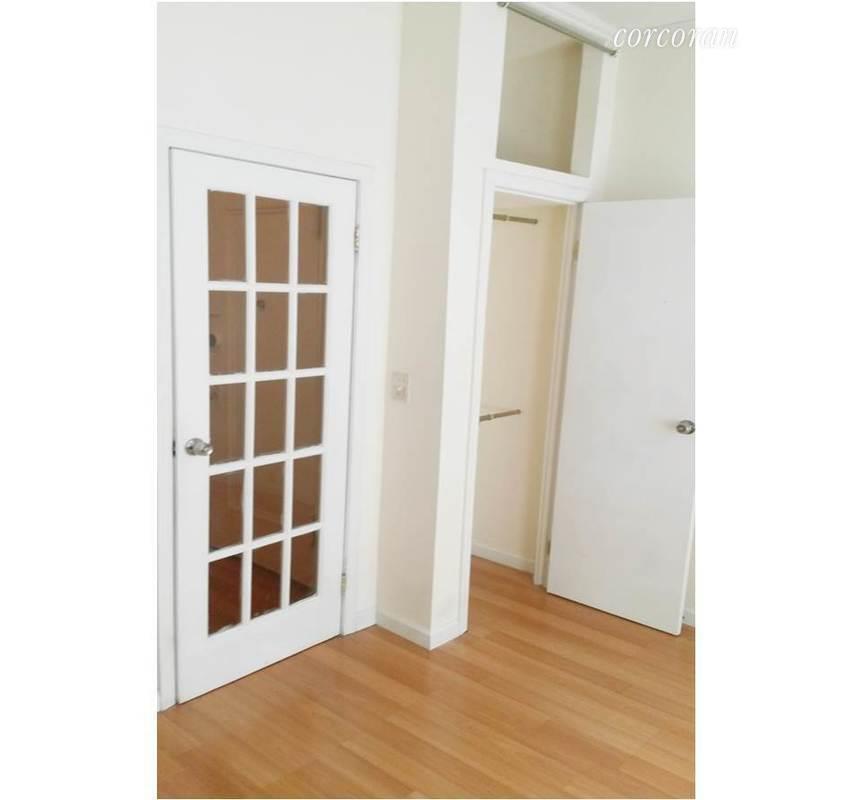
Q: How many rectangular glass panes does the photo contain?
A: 15